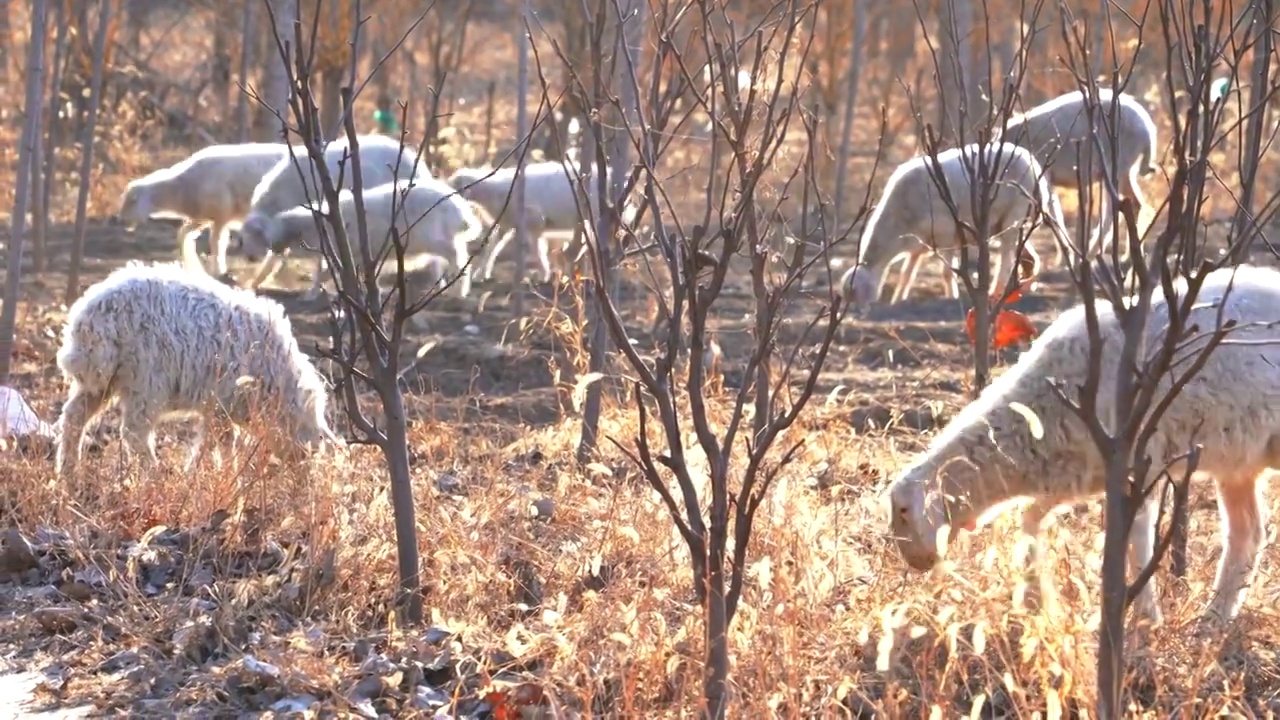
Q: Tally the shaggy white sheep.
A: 1